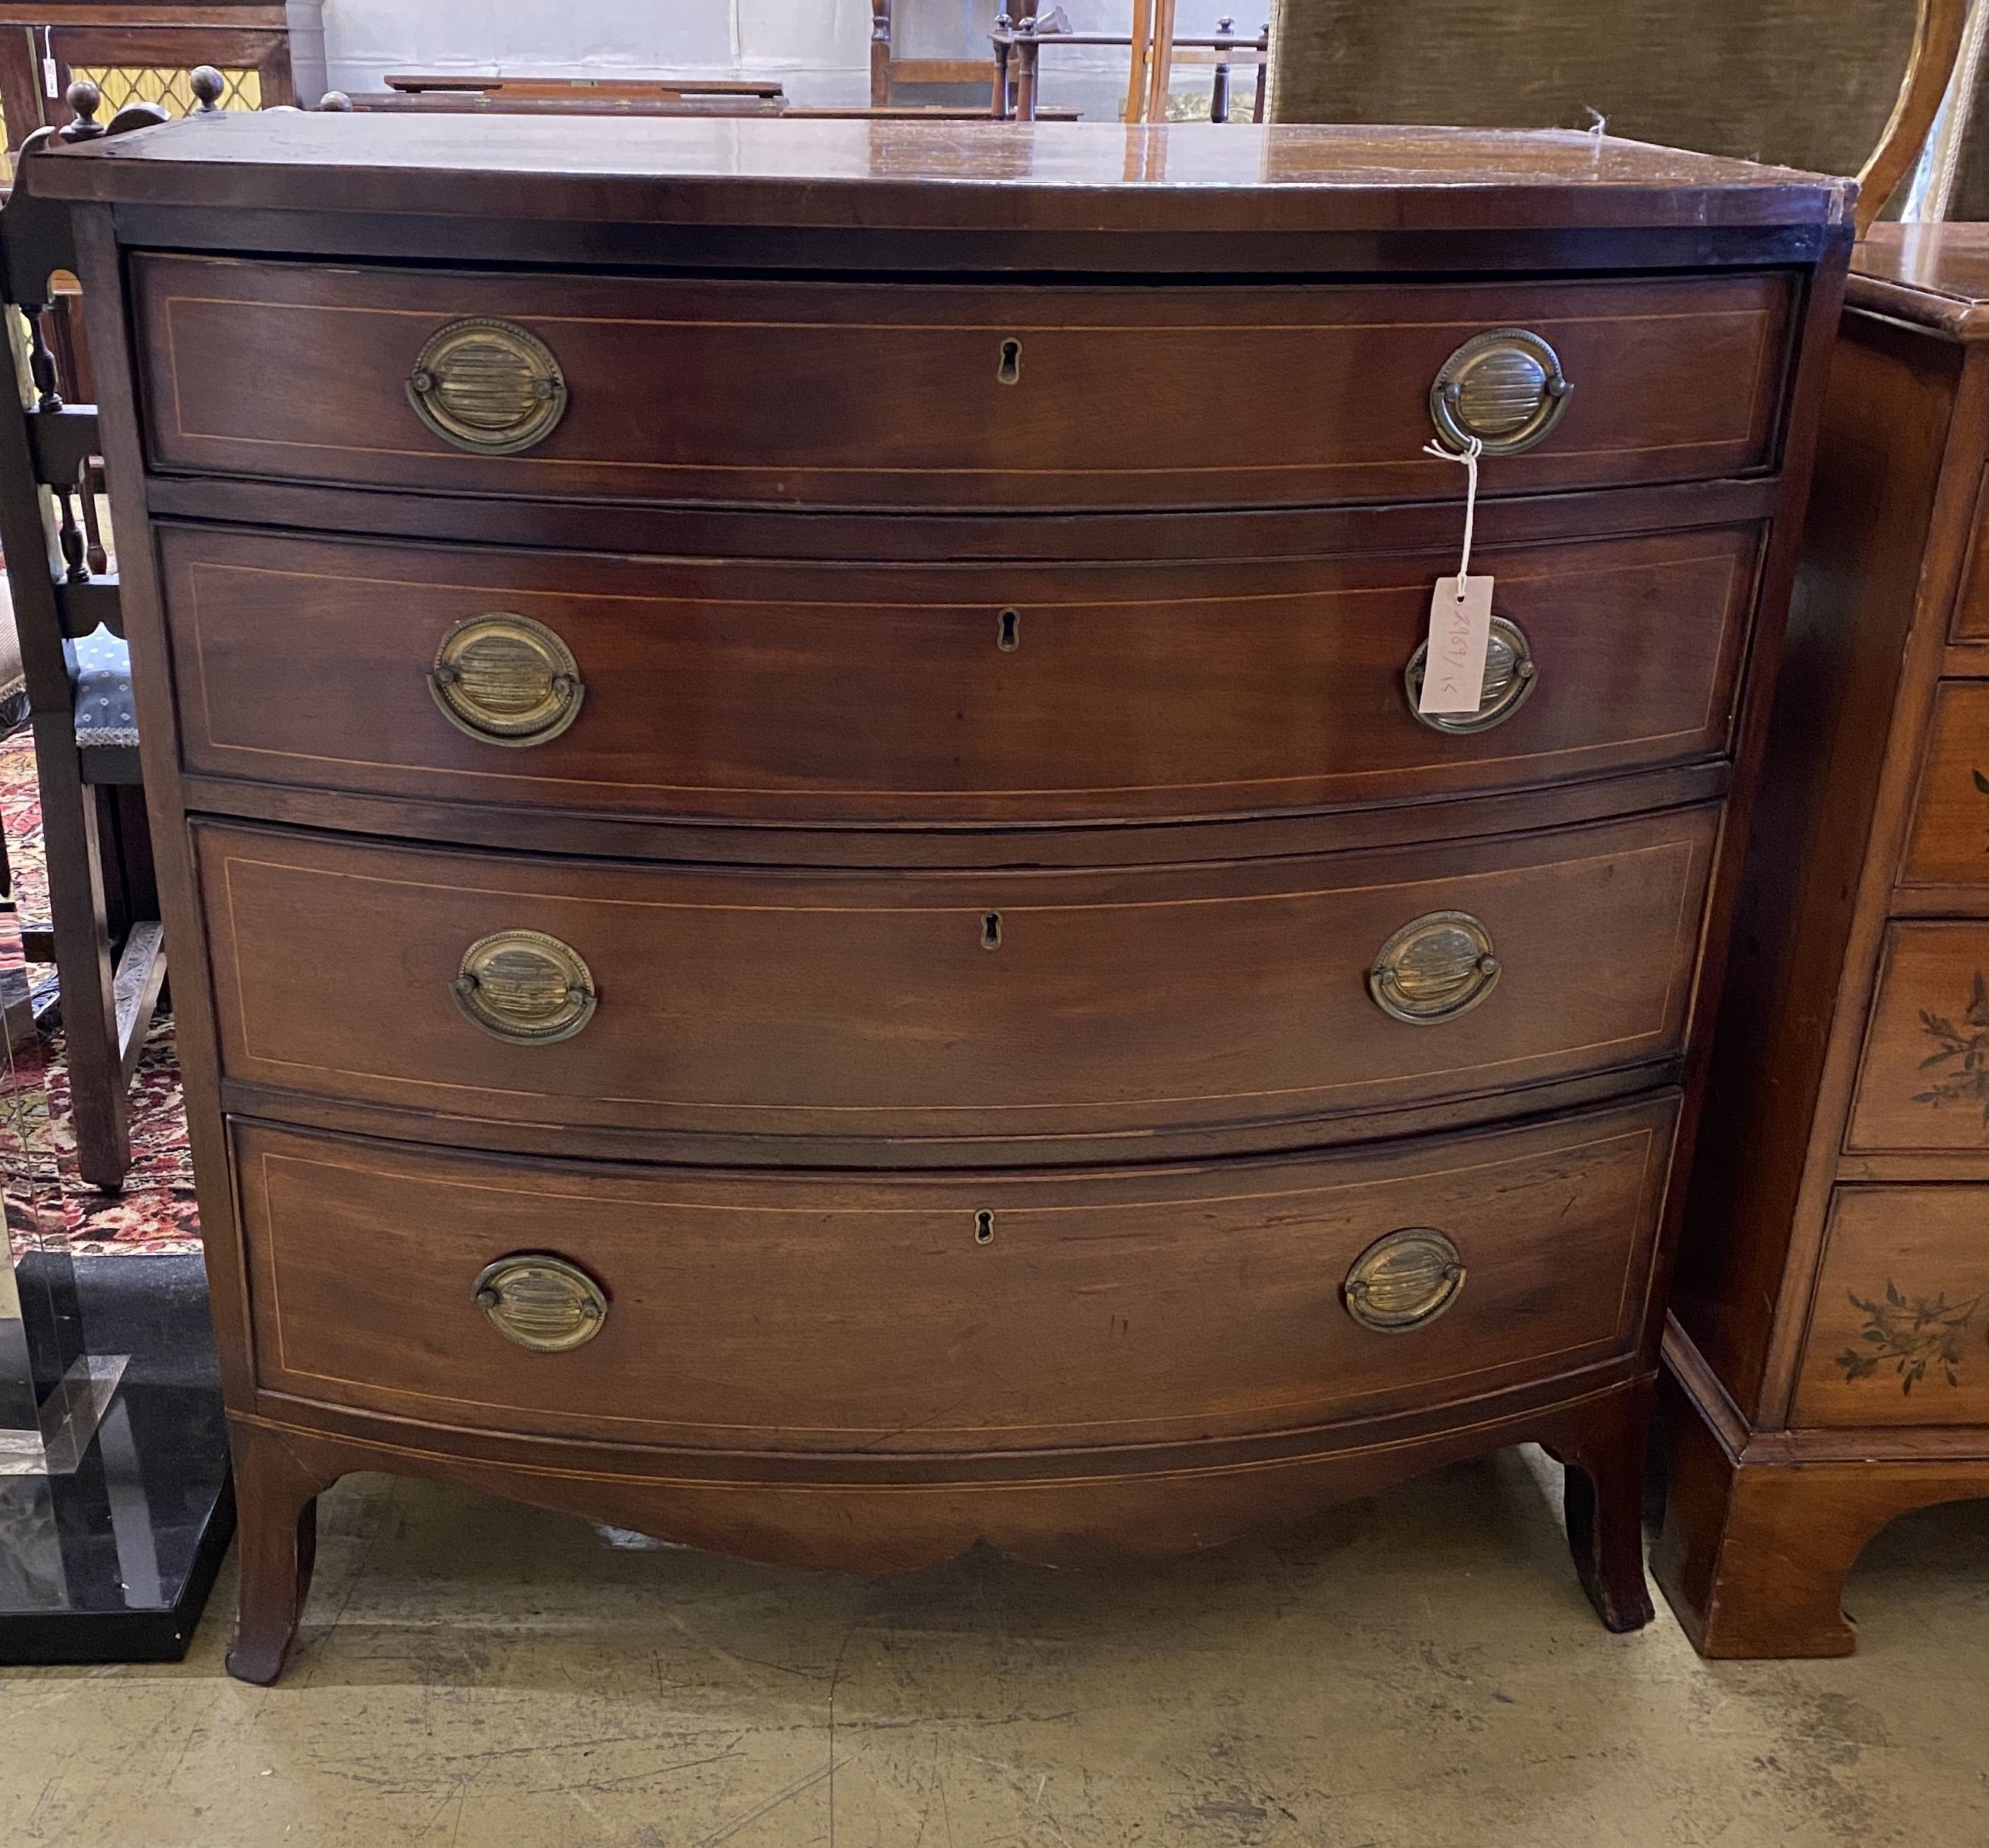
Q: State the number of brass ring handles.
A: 8